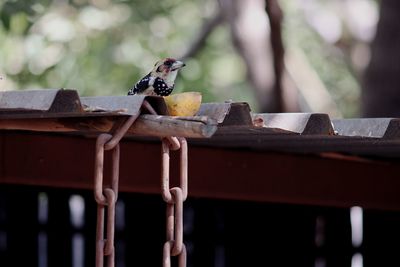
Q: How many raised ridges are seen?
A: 5